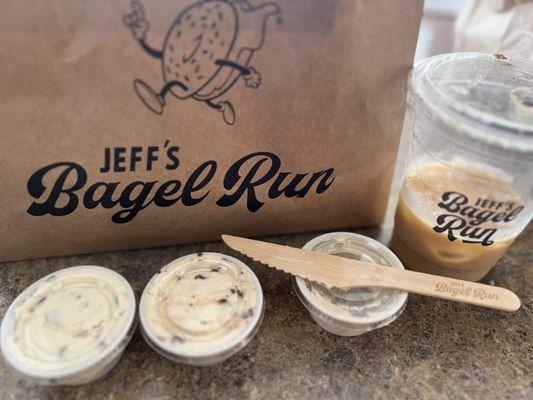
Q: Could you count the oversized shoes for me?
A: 2